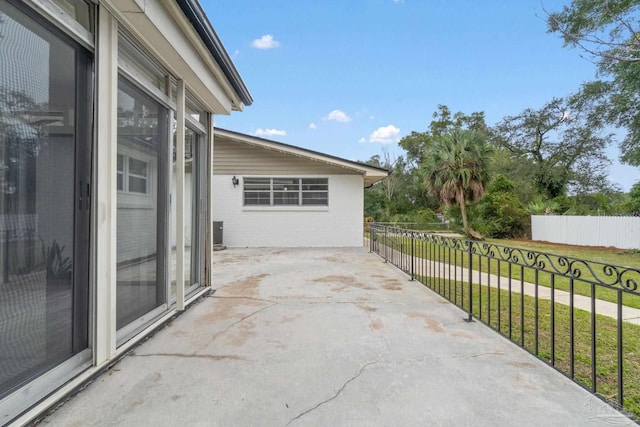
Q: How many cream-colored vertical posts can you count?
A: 3